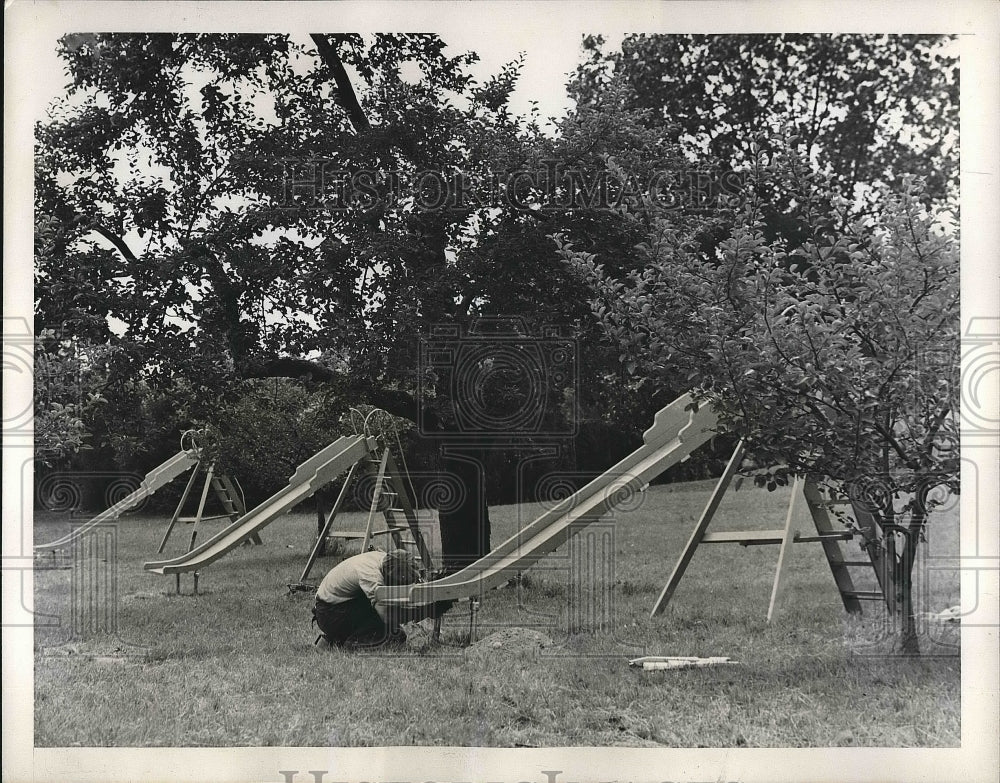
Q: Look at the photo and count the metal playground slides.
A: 3